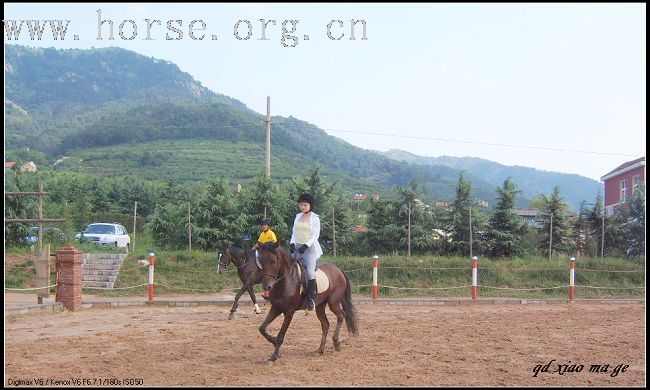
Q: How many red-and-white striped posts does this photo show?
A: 4